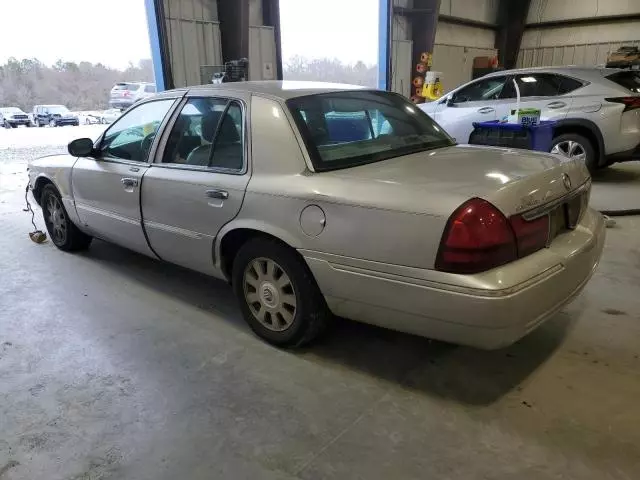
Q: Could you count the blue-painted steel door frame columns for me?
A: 2